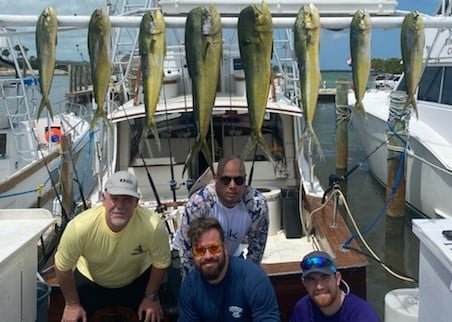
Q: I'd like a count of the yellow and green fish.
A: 8